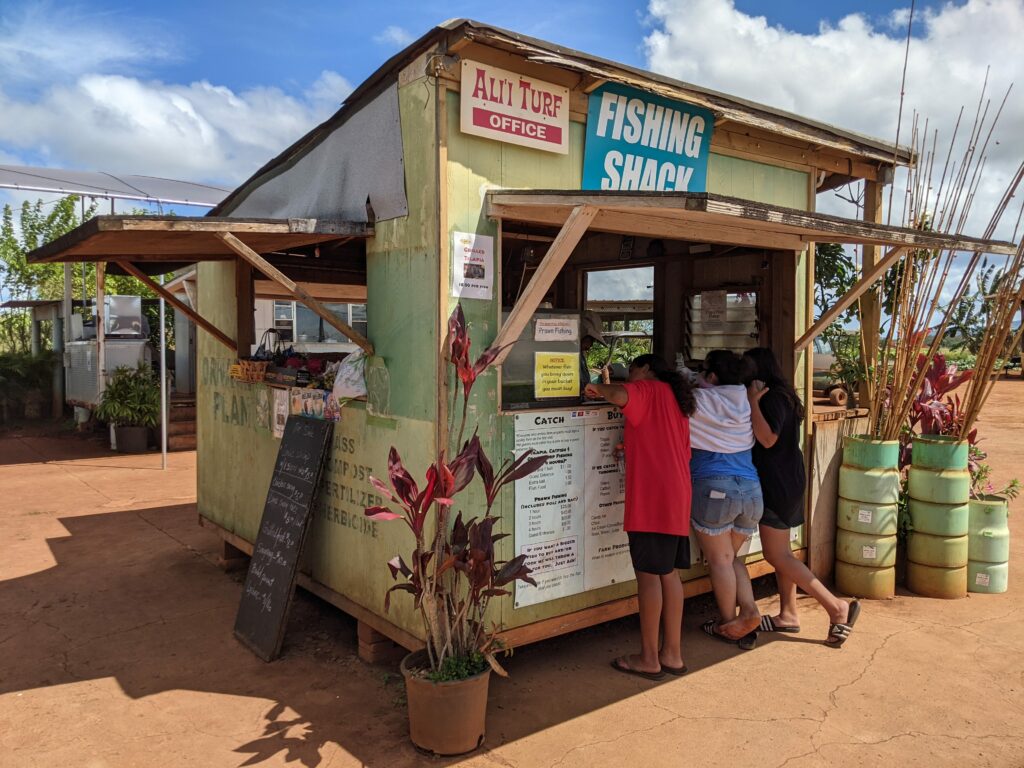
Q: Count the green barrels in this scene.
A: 3